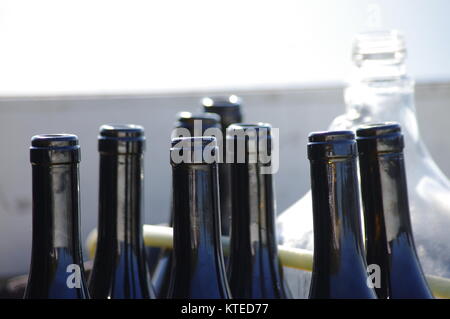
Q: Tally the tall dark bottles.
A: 8